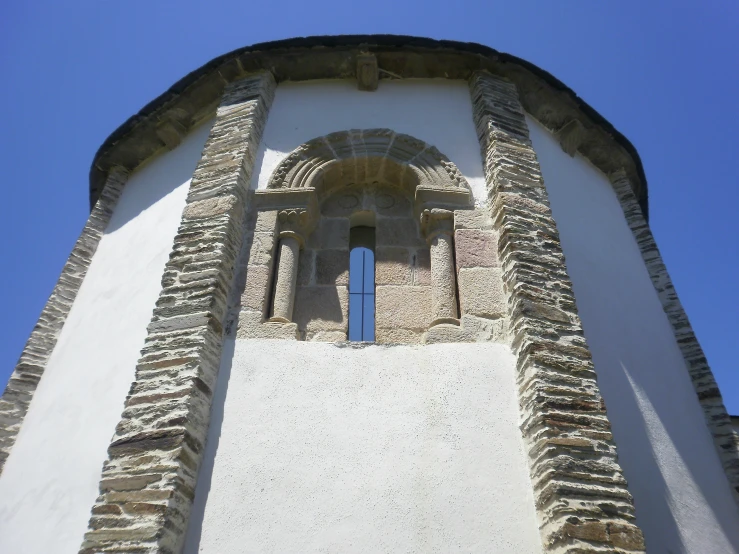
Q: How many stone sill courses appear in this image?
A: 1